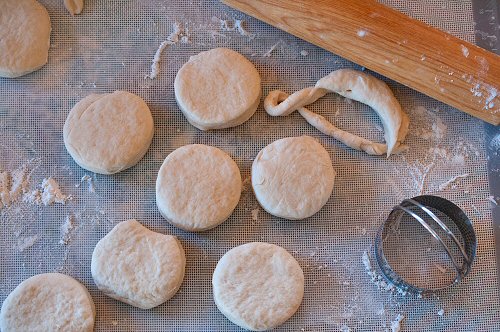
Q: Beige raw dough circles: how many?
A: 8